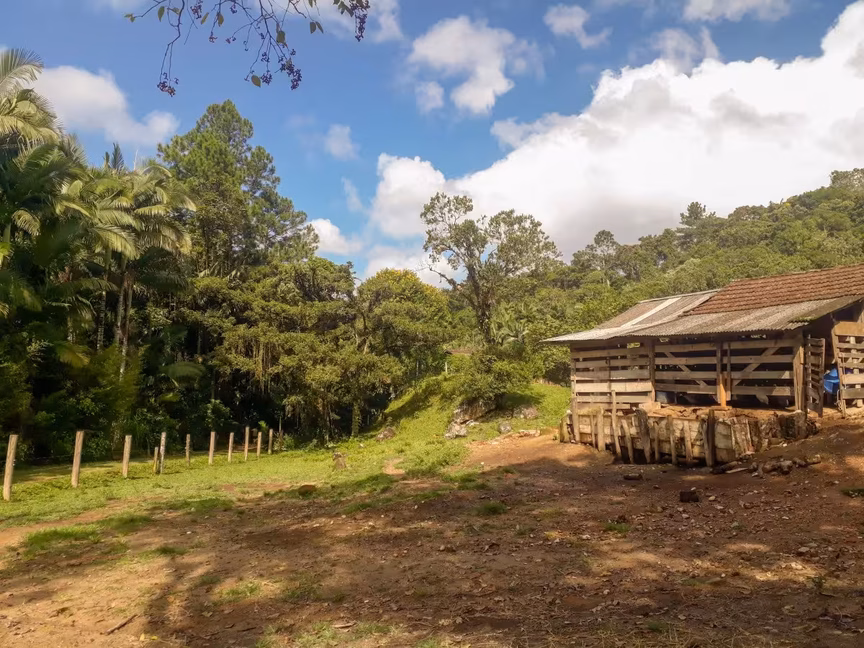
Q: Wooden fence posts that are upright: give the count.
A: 11